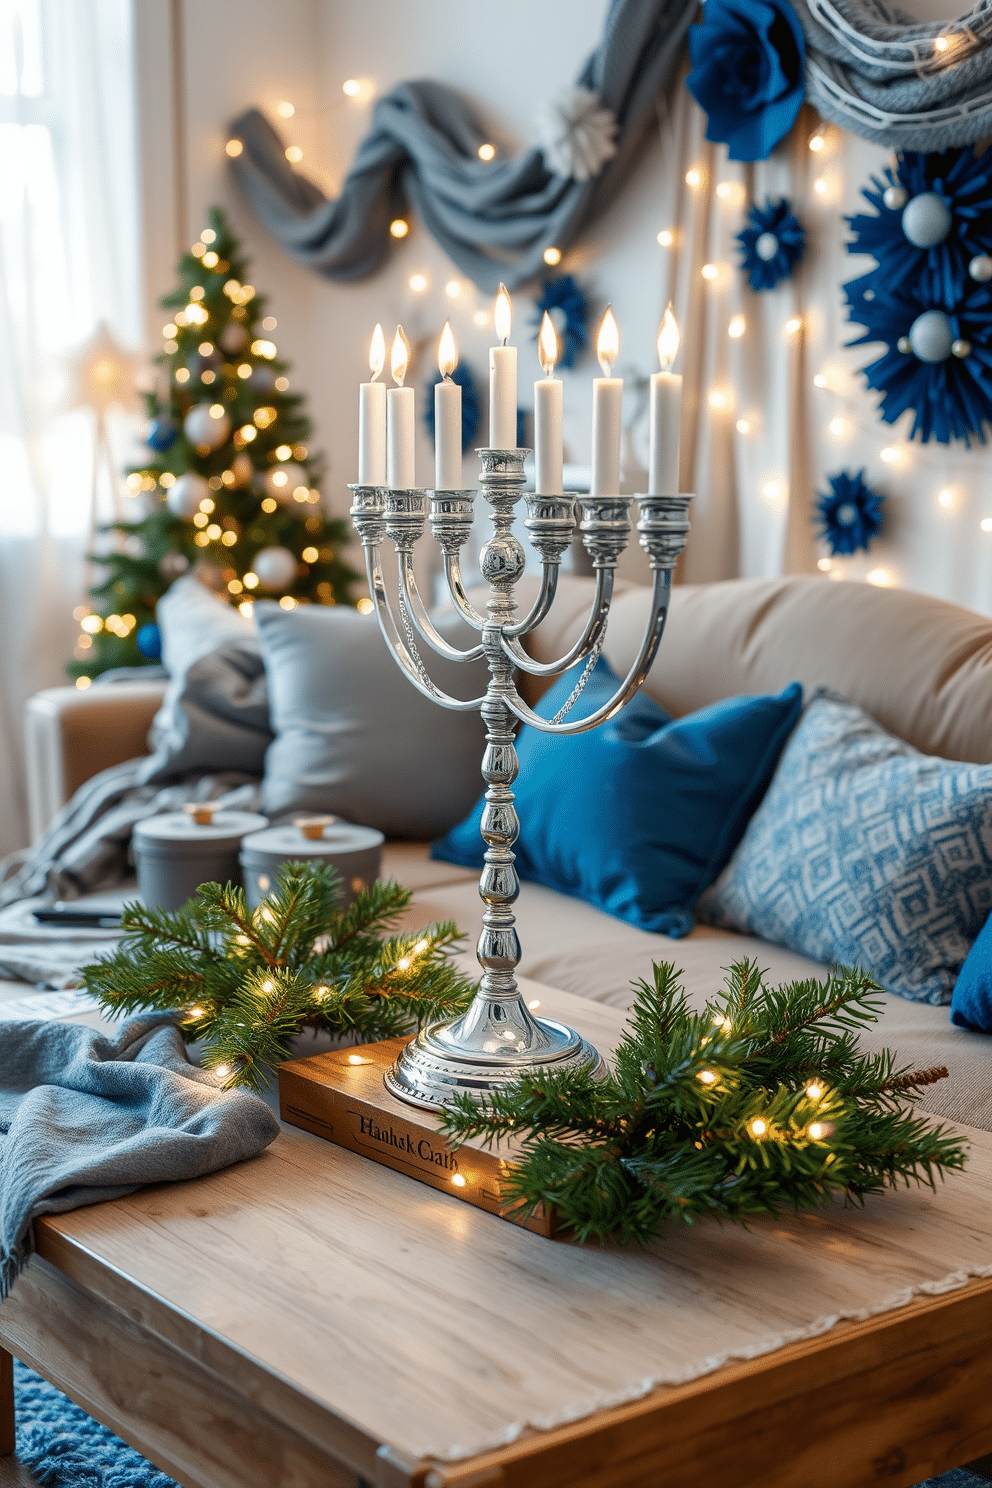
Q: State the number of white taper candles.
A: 7